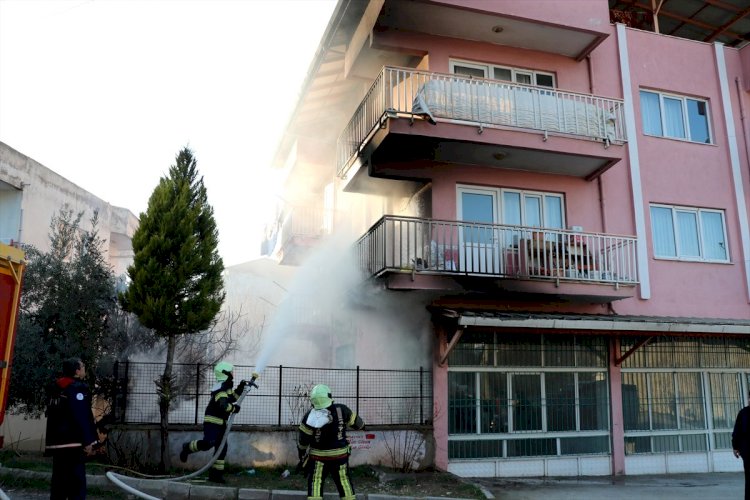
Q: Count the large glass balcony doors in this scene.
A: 2